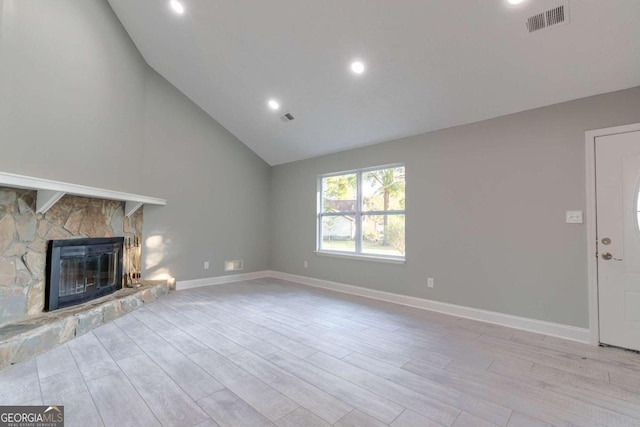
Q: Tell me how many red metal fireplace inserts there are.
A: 0